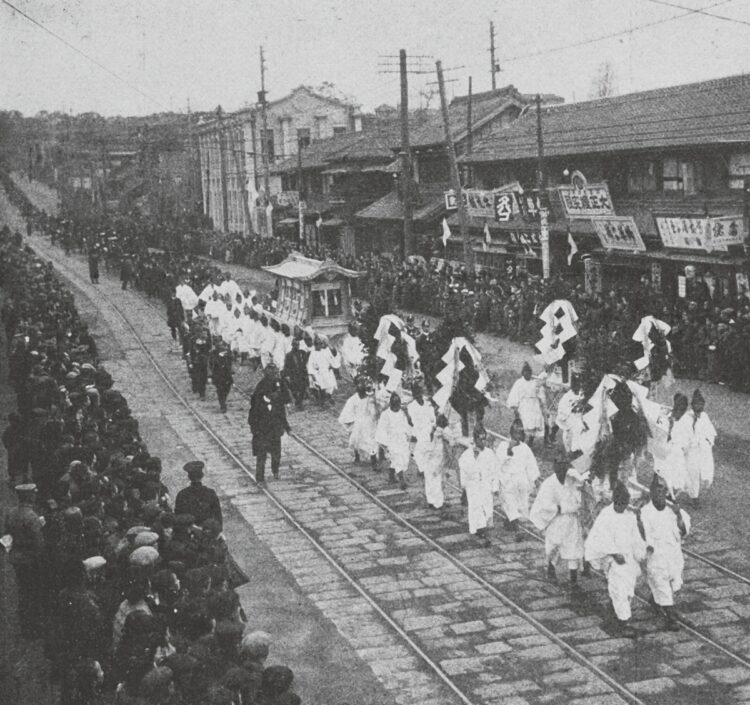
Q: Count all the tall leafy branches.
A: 5